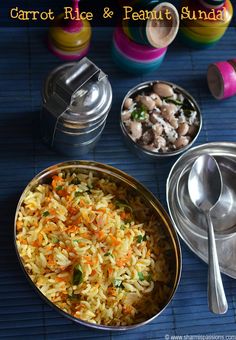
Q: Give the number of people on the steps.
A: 0